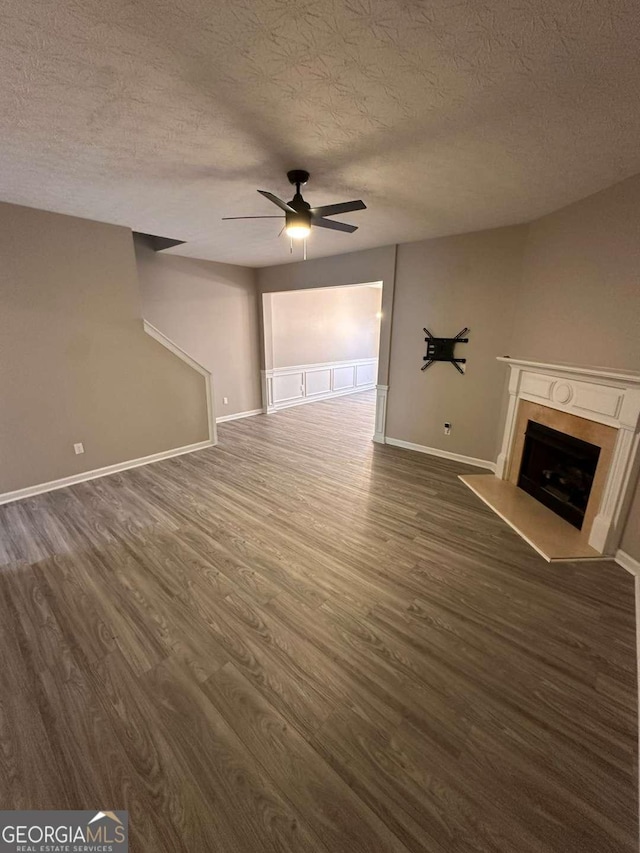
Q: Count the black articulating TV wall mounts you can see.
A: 1